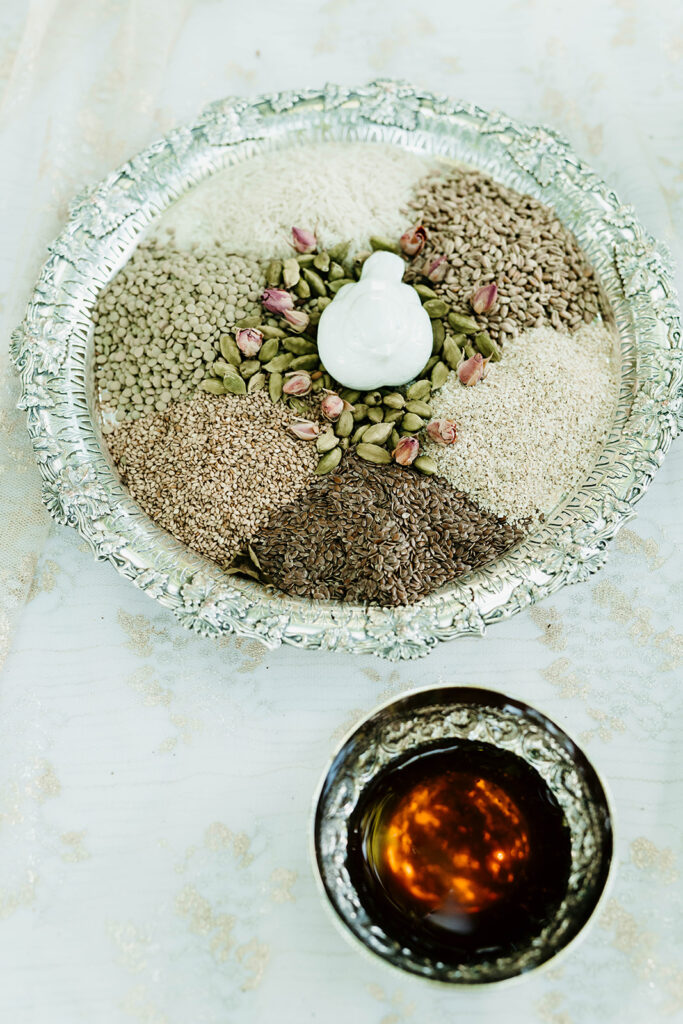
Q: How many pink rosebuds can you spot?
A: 13